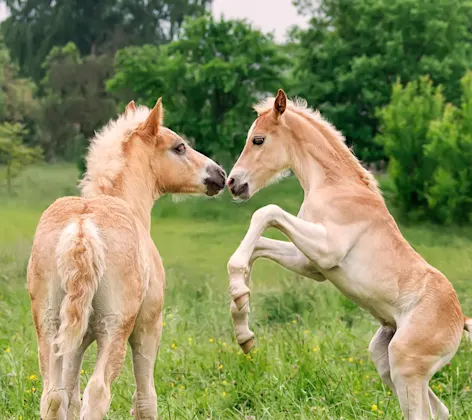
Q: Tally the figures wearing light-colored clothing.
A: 0